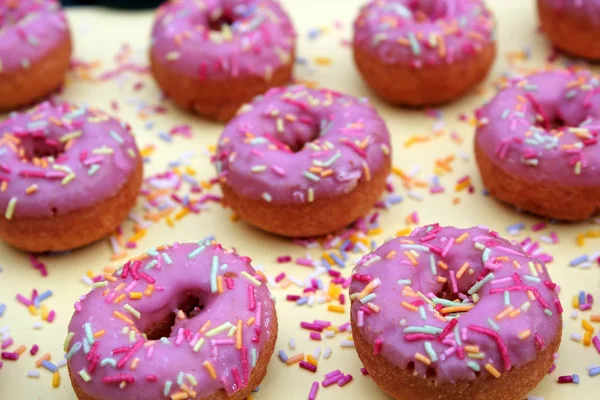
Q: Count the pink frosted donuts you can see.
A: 9